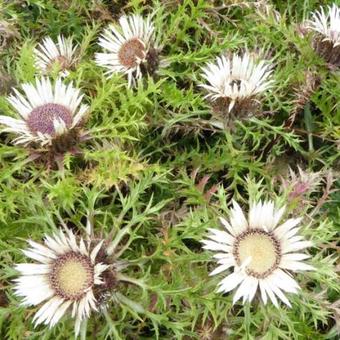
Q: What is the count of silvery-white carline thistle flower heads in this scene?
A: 7